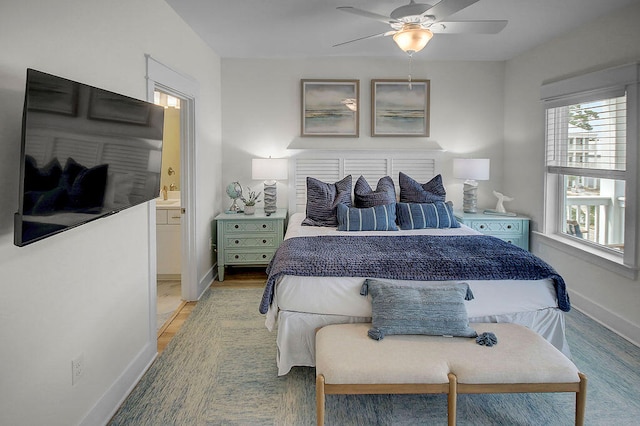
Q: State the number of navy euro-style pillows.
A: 3